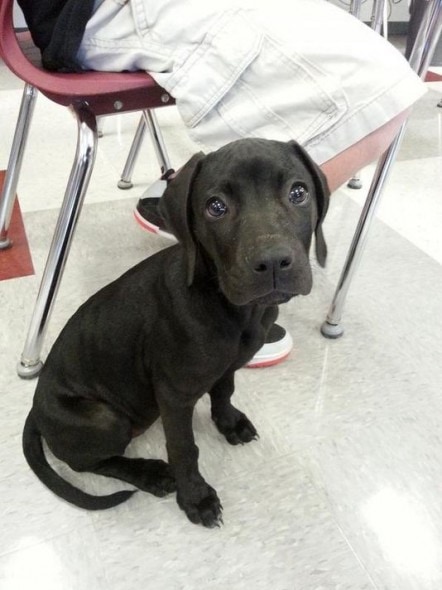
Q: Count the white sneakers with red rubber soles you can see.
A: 2